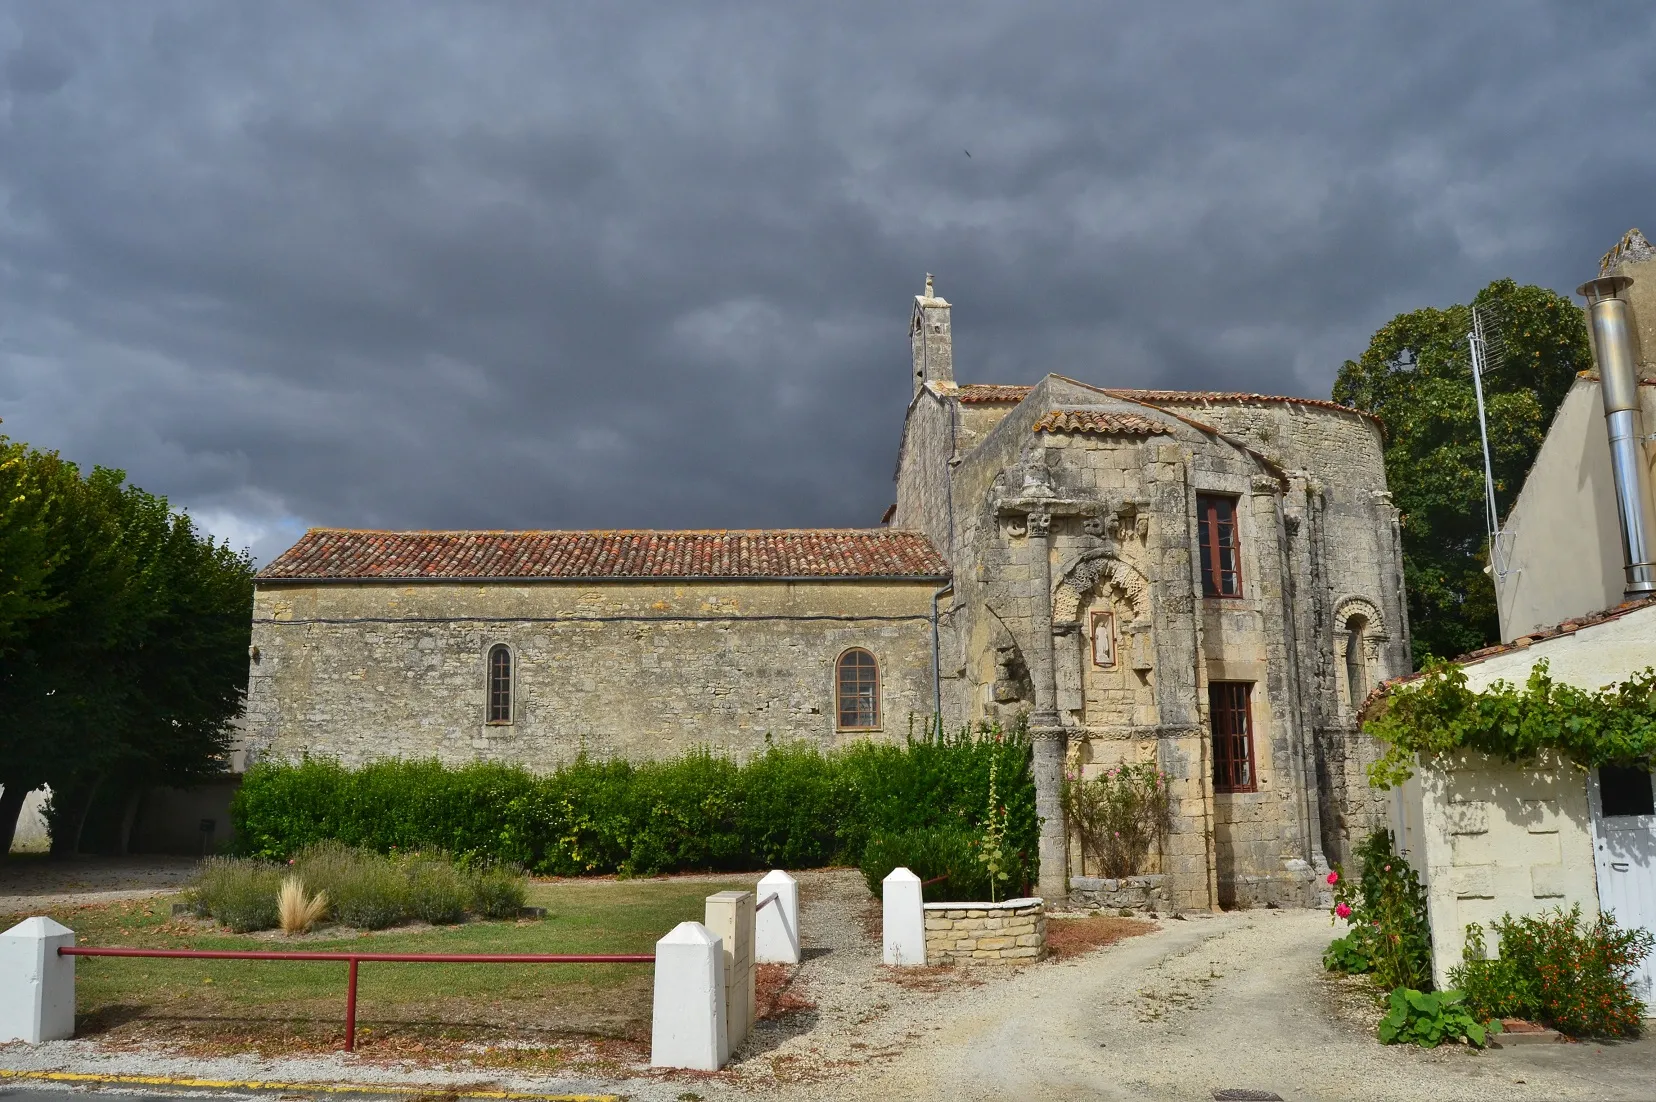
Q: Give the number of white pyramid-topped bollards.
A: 4